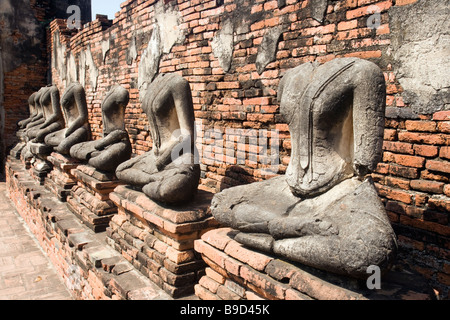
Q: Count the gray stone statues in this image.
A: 7